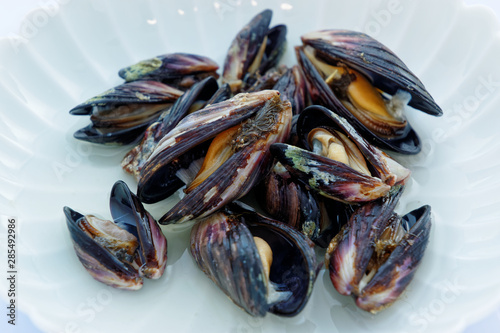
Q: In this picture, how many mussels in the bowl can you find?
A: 12